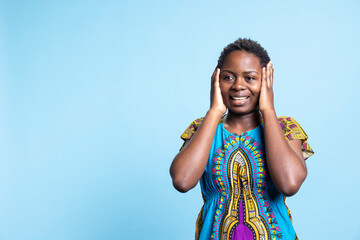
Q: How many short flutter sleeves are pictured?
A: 2